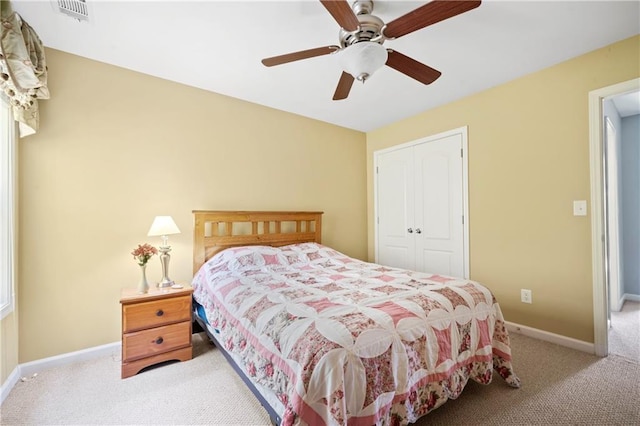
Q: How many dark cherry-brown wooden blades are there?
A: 5